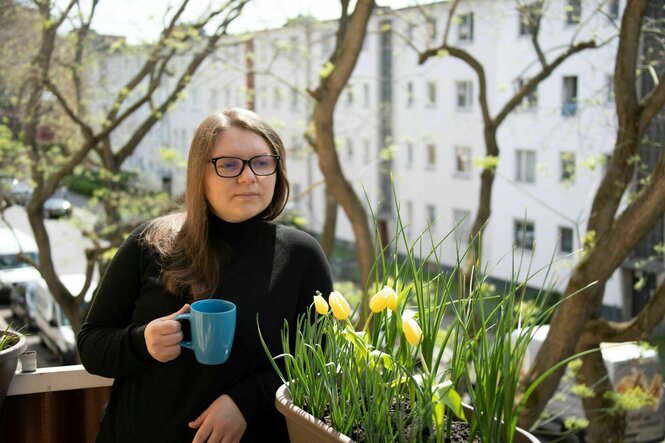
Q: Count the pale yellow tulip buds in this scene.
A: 5